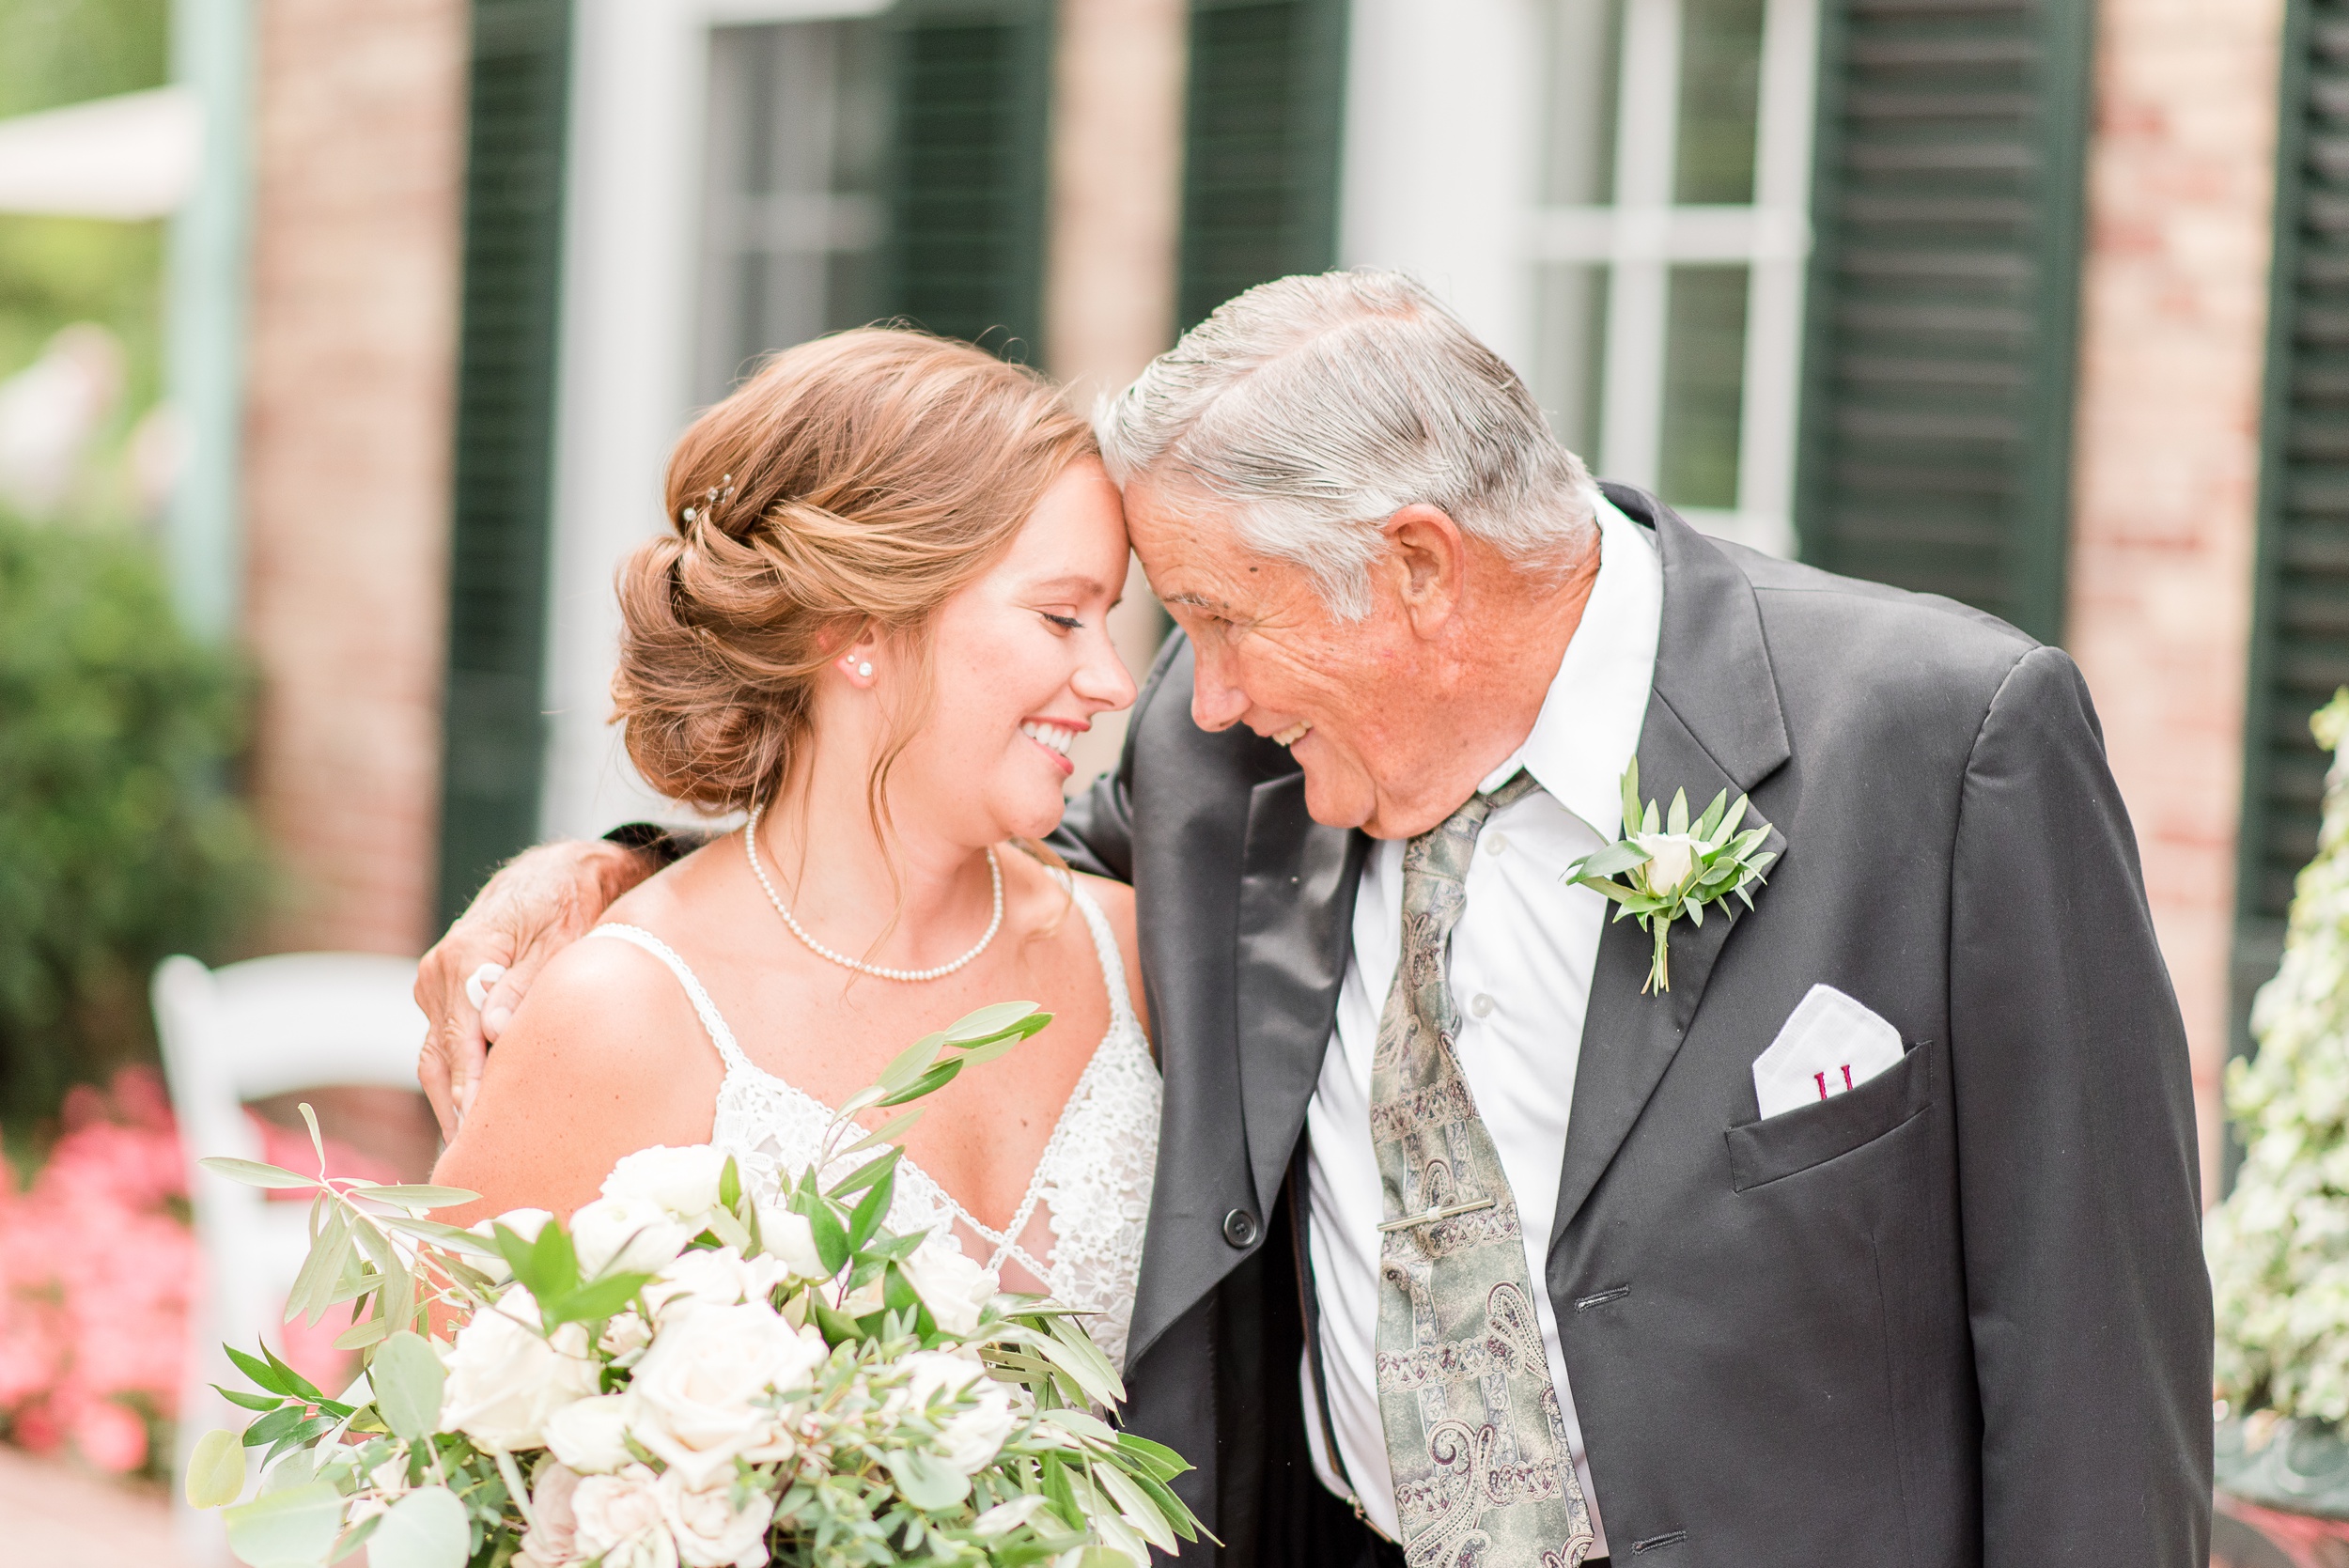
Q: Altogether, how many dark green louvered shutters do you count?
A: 5